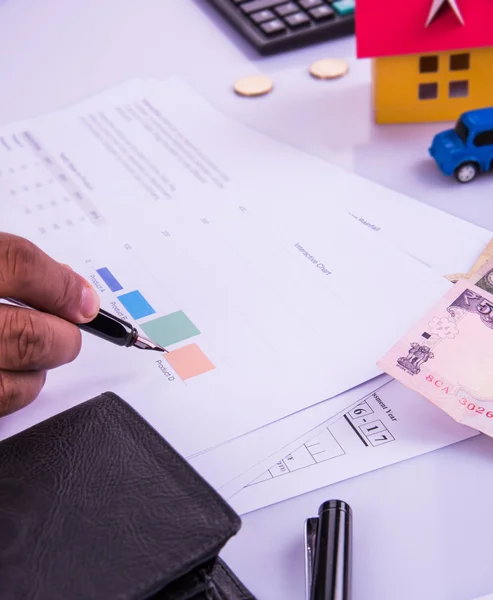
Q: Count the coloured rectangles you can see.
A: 4